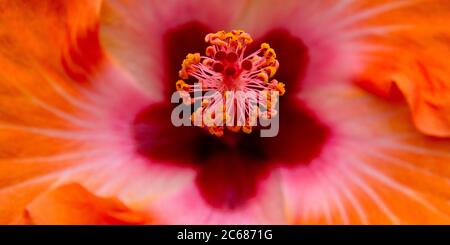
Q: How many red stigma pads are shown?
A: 5